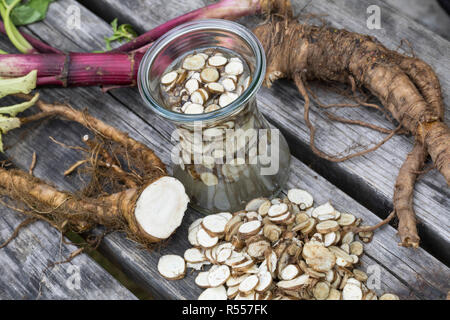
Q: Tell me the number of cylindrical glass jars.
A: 1